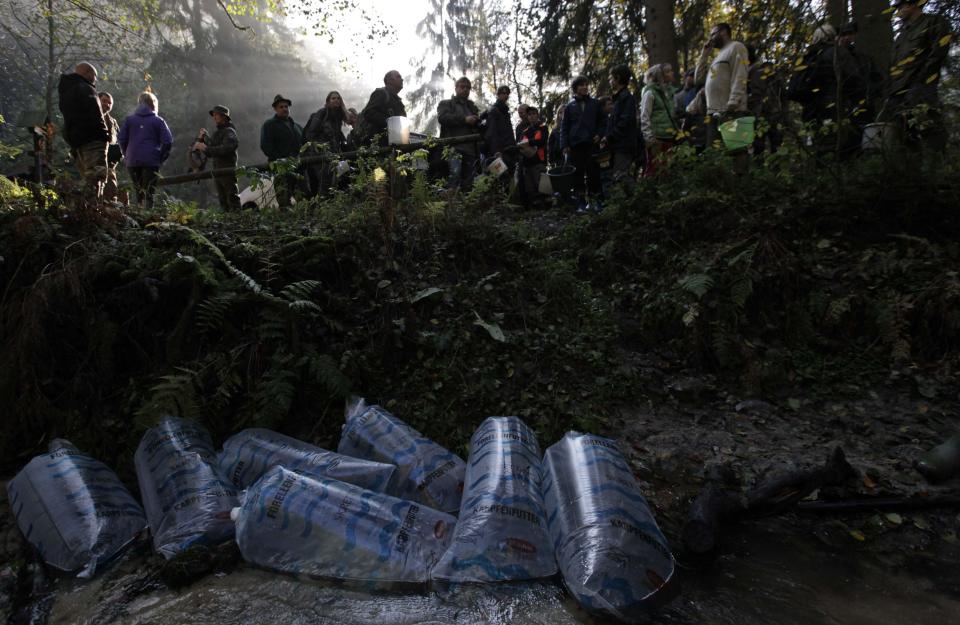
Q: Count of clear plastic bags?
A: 7